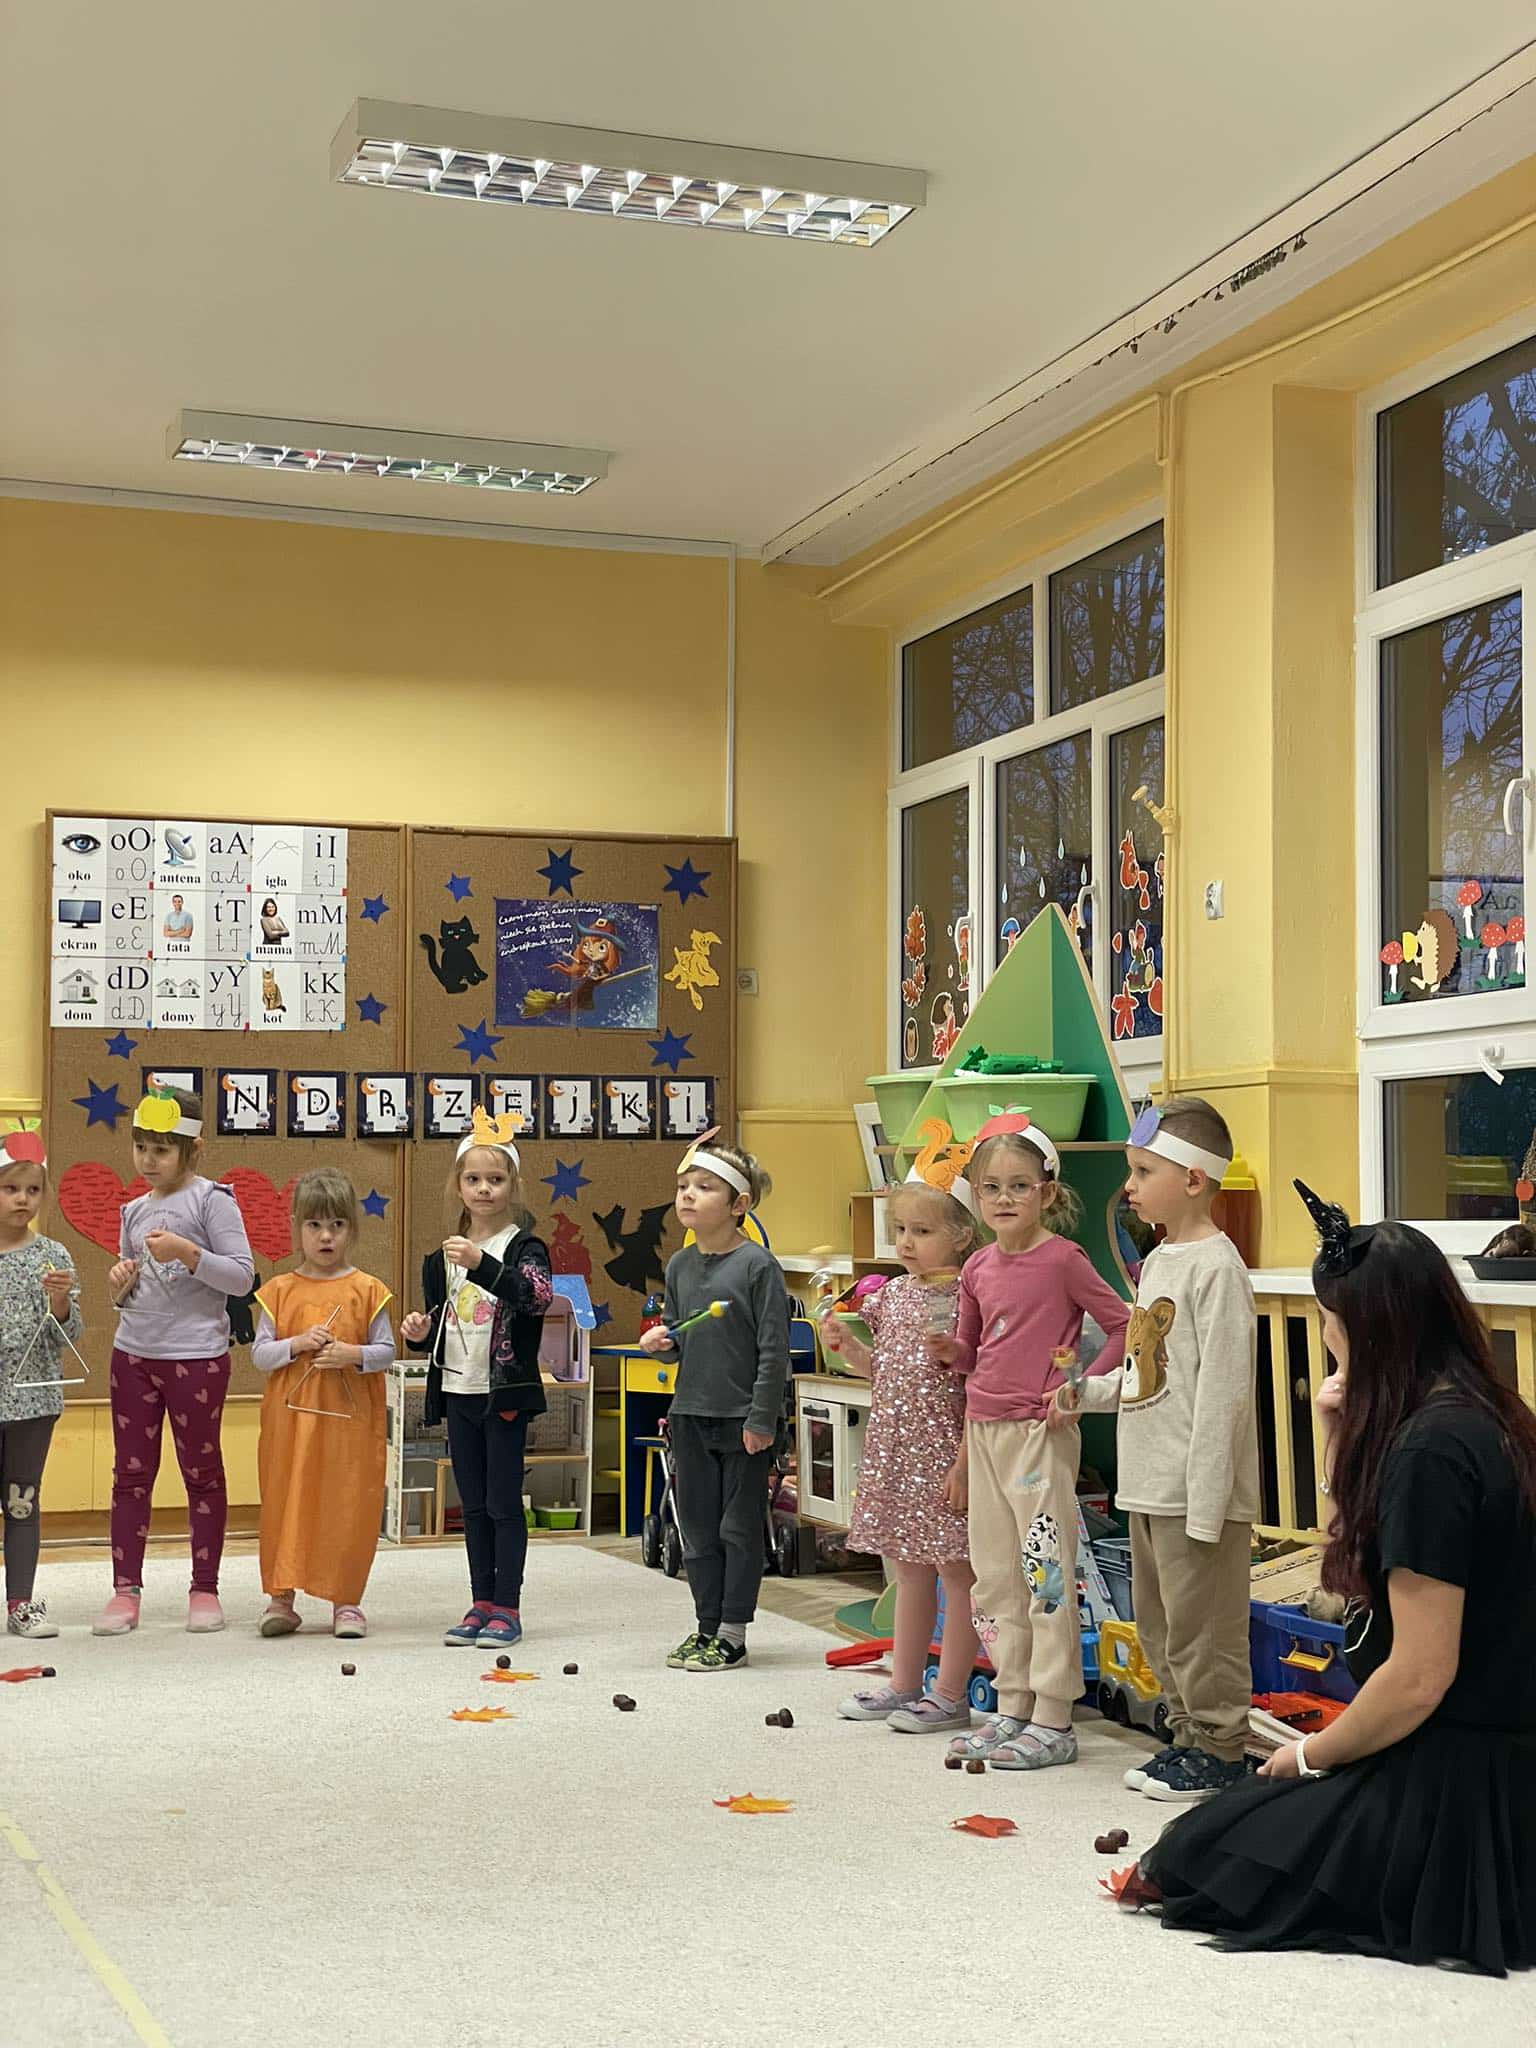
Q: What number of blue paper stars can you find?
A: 12